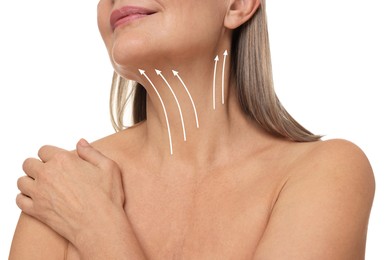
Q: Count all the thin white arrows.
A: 5